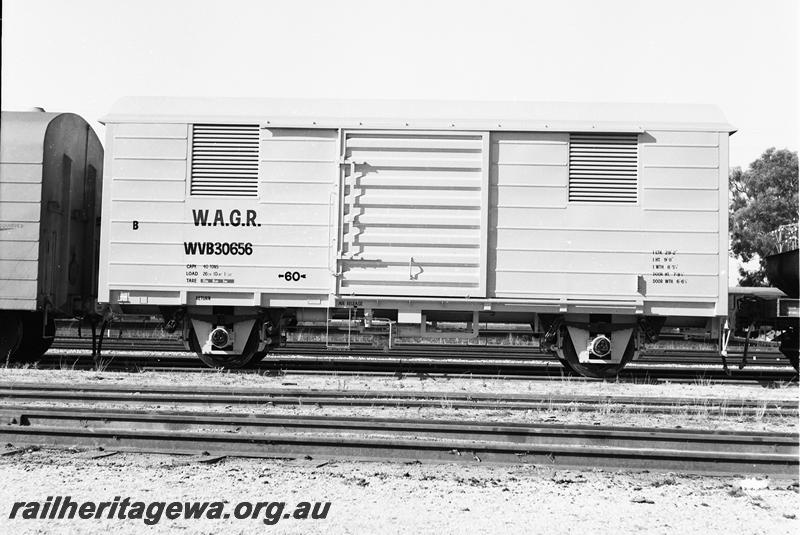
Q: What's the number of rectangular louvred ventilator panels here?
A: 2